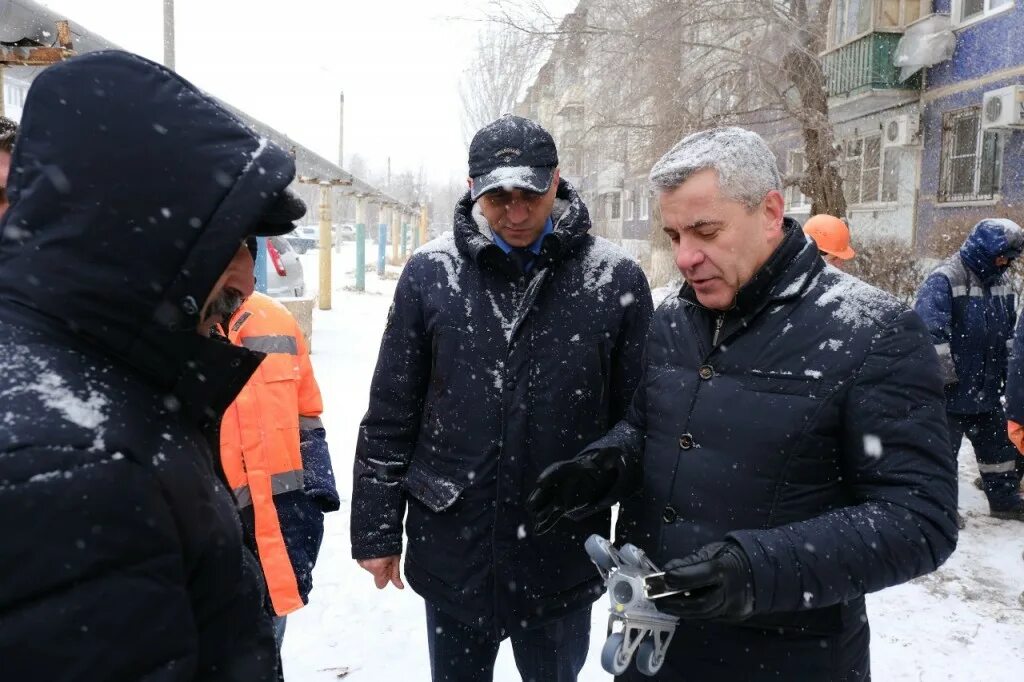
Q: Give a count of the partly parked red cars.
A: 0